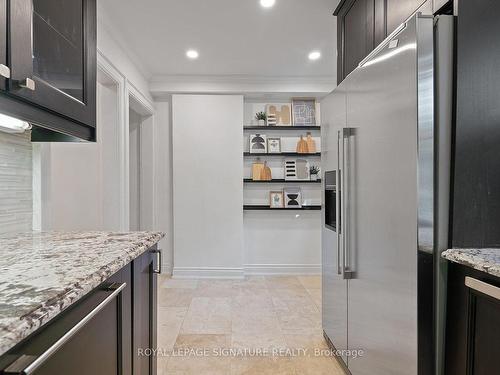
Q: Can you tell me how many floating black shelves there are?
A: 4